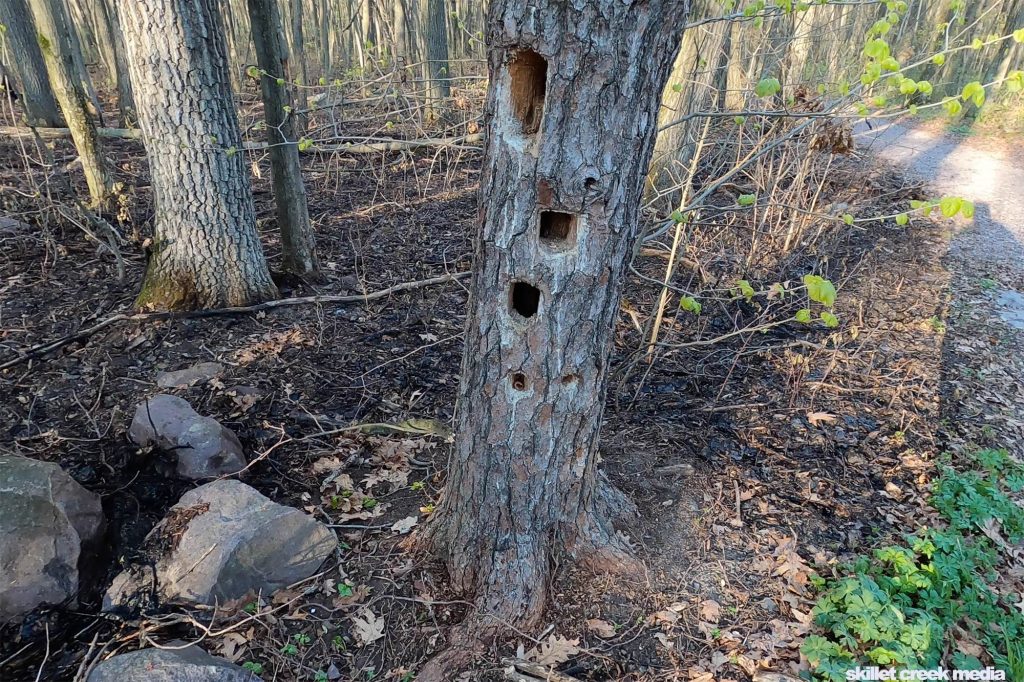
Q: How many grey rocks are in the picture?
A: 5